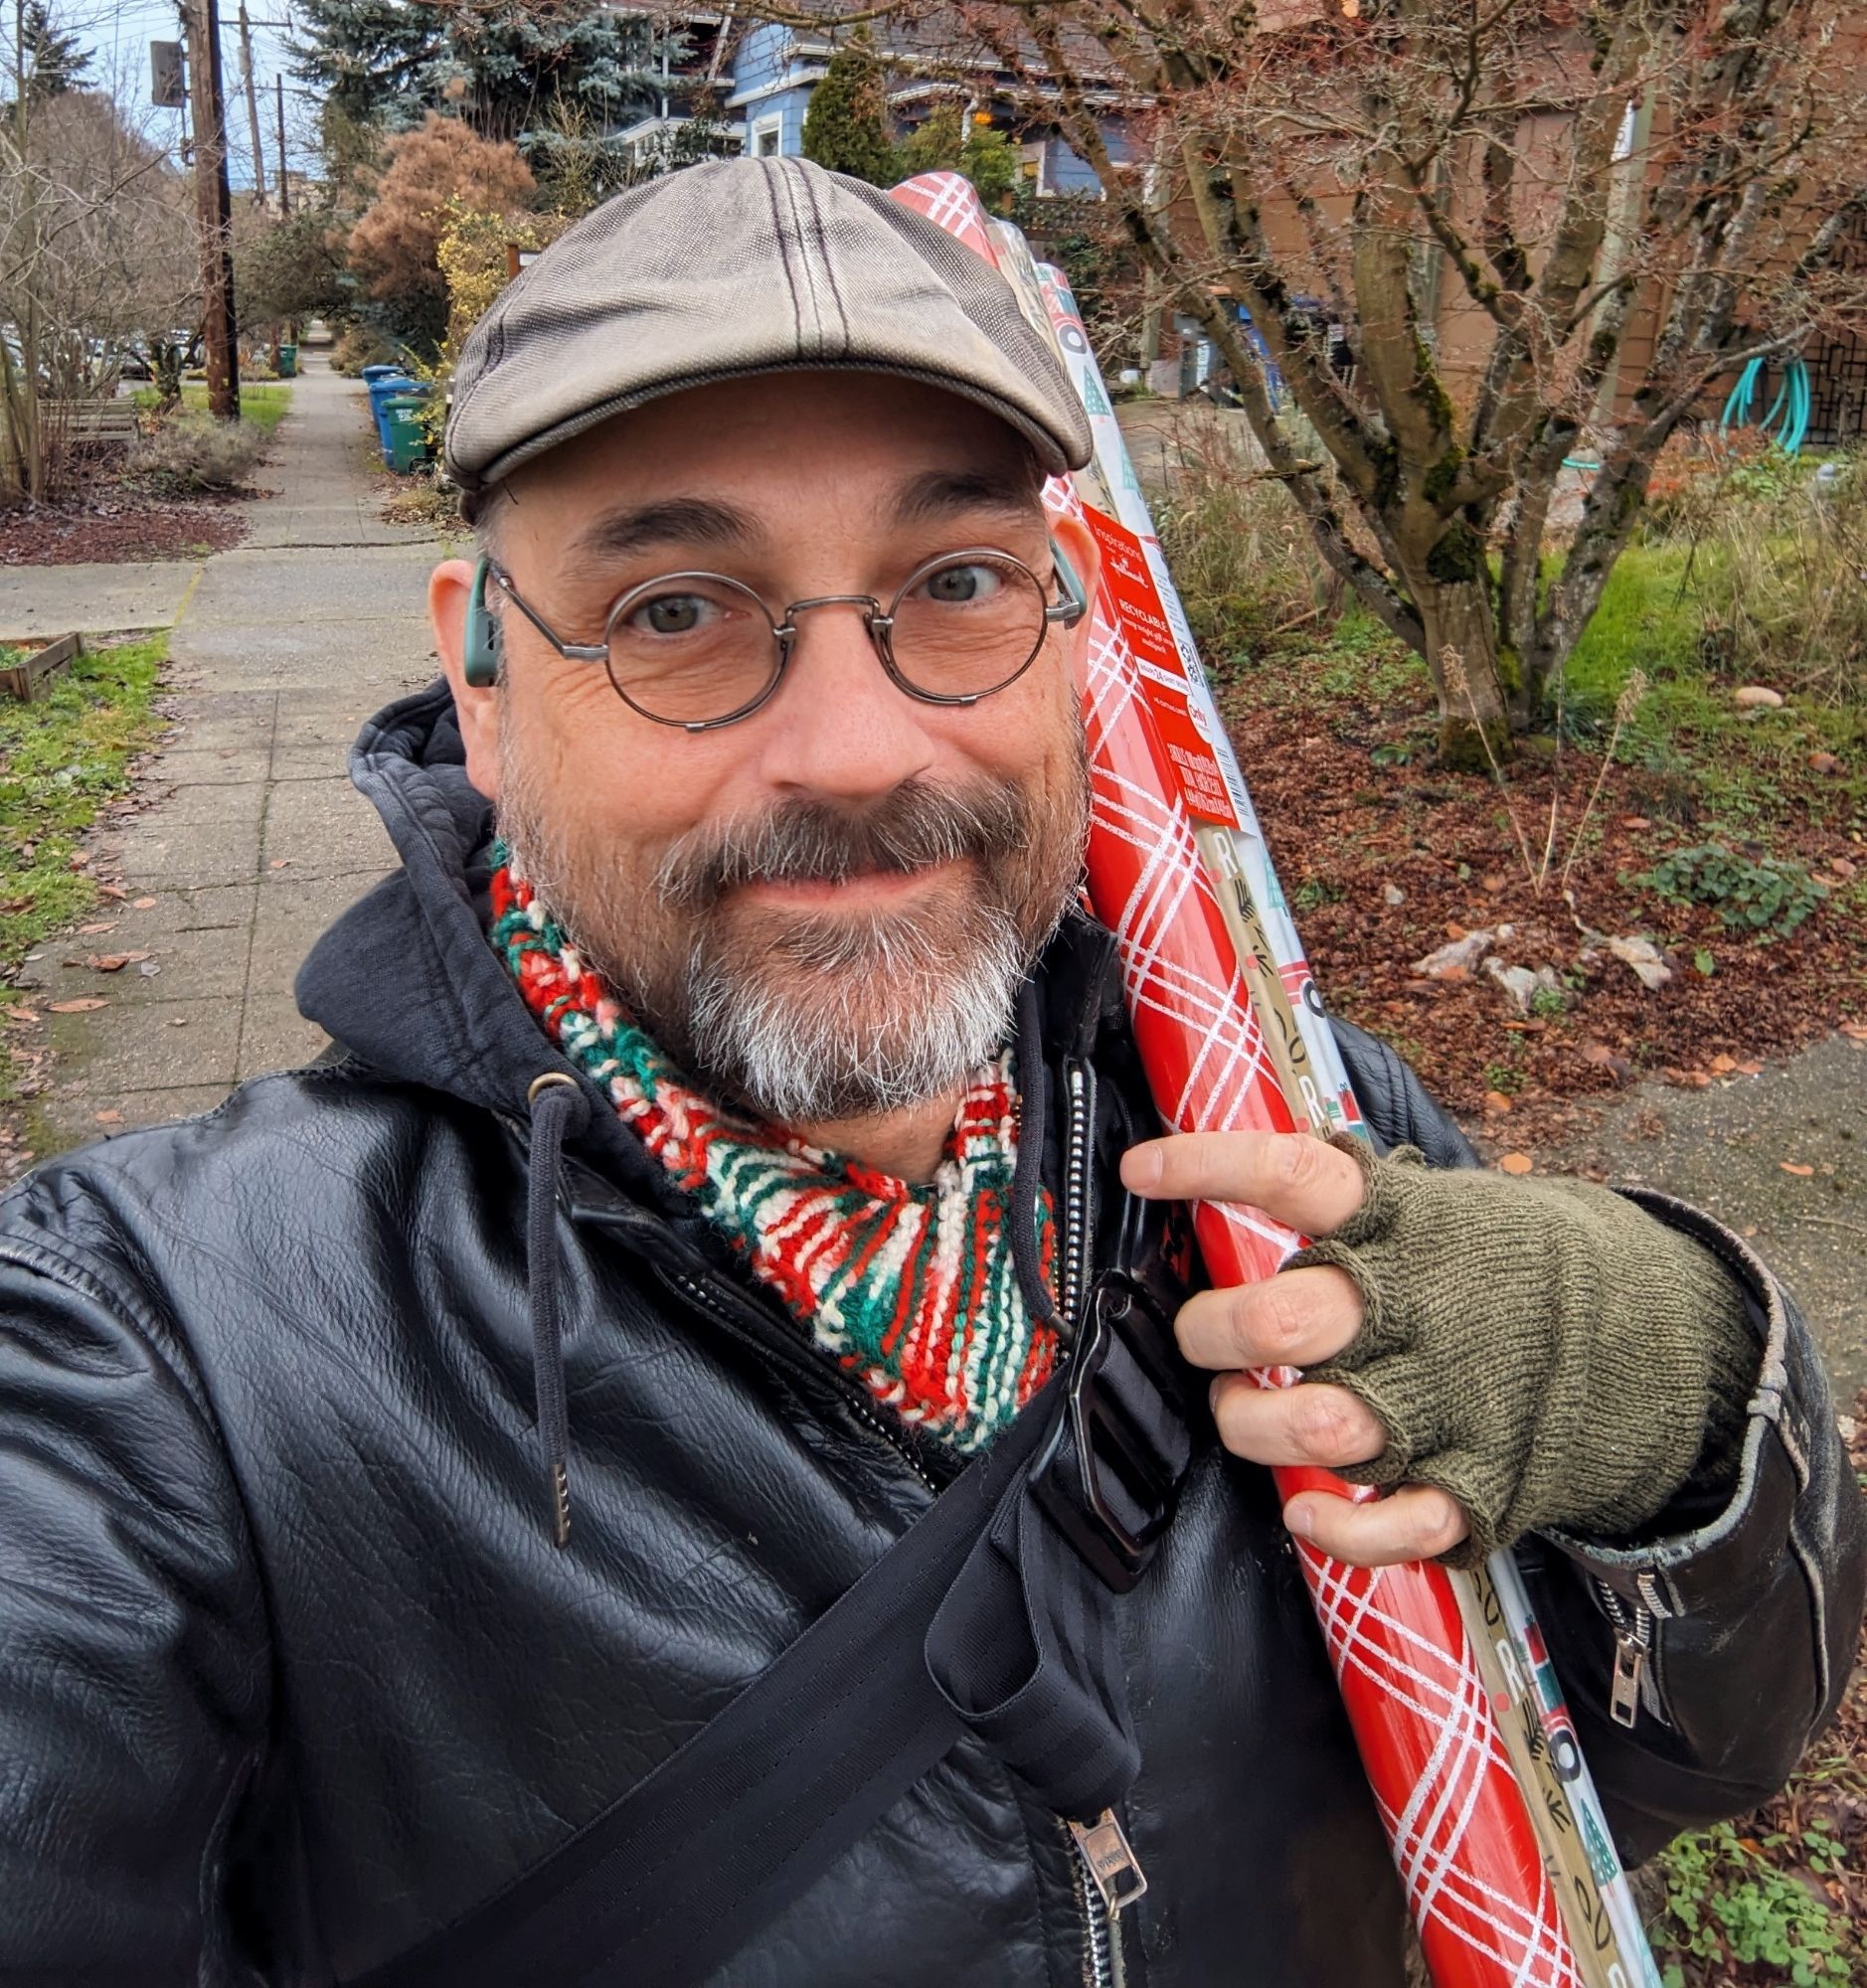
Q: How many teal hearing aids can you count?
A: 2